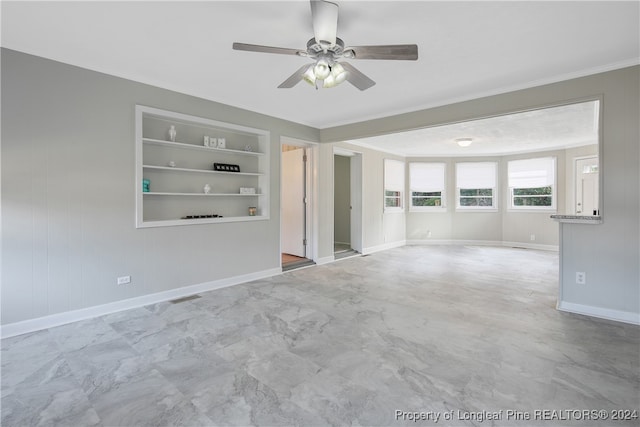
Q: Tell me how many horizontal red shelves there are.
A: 0